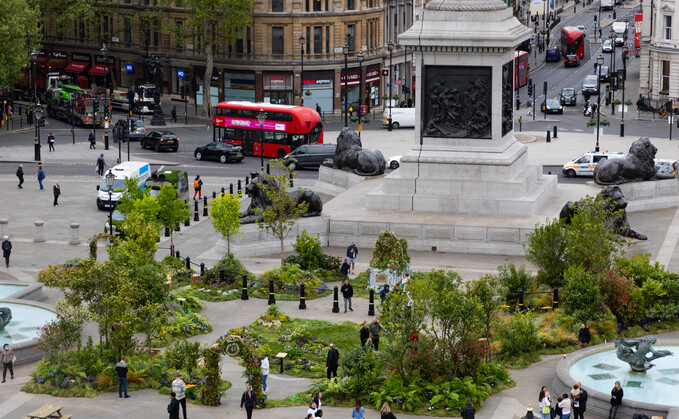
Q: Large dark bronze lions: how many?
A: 4